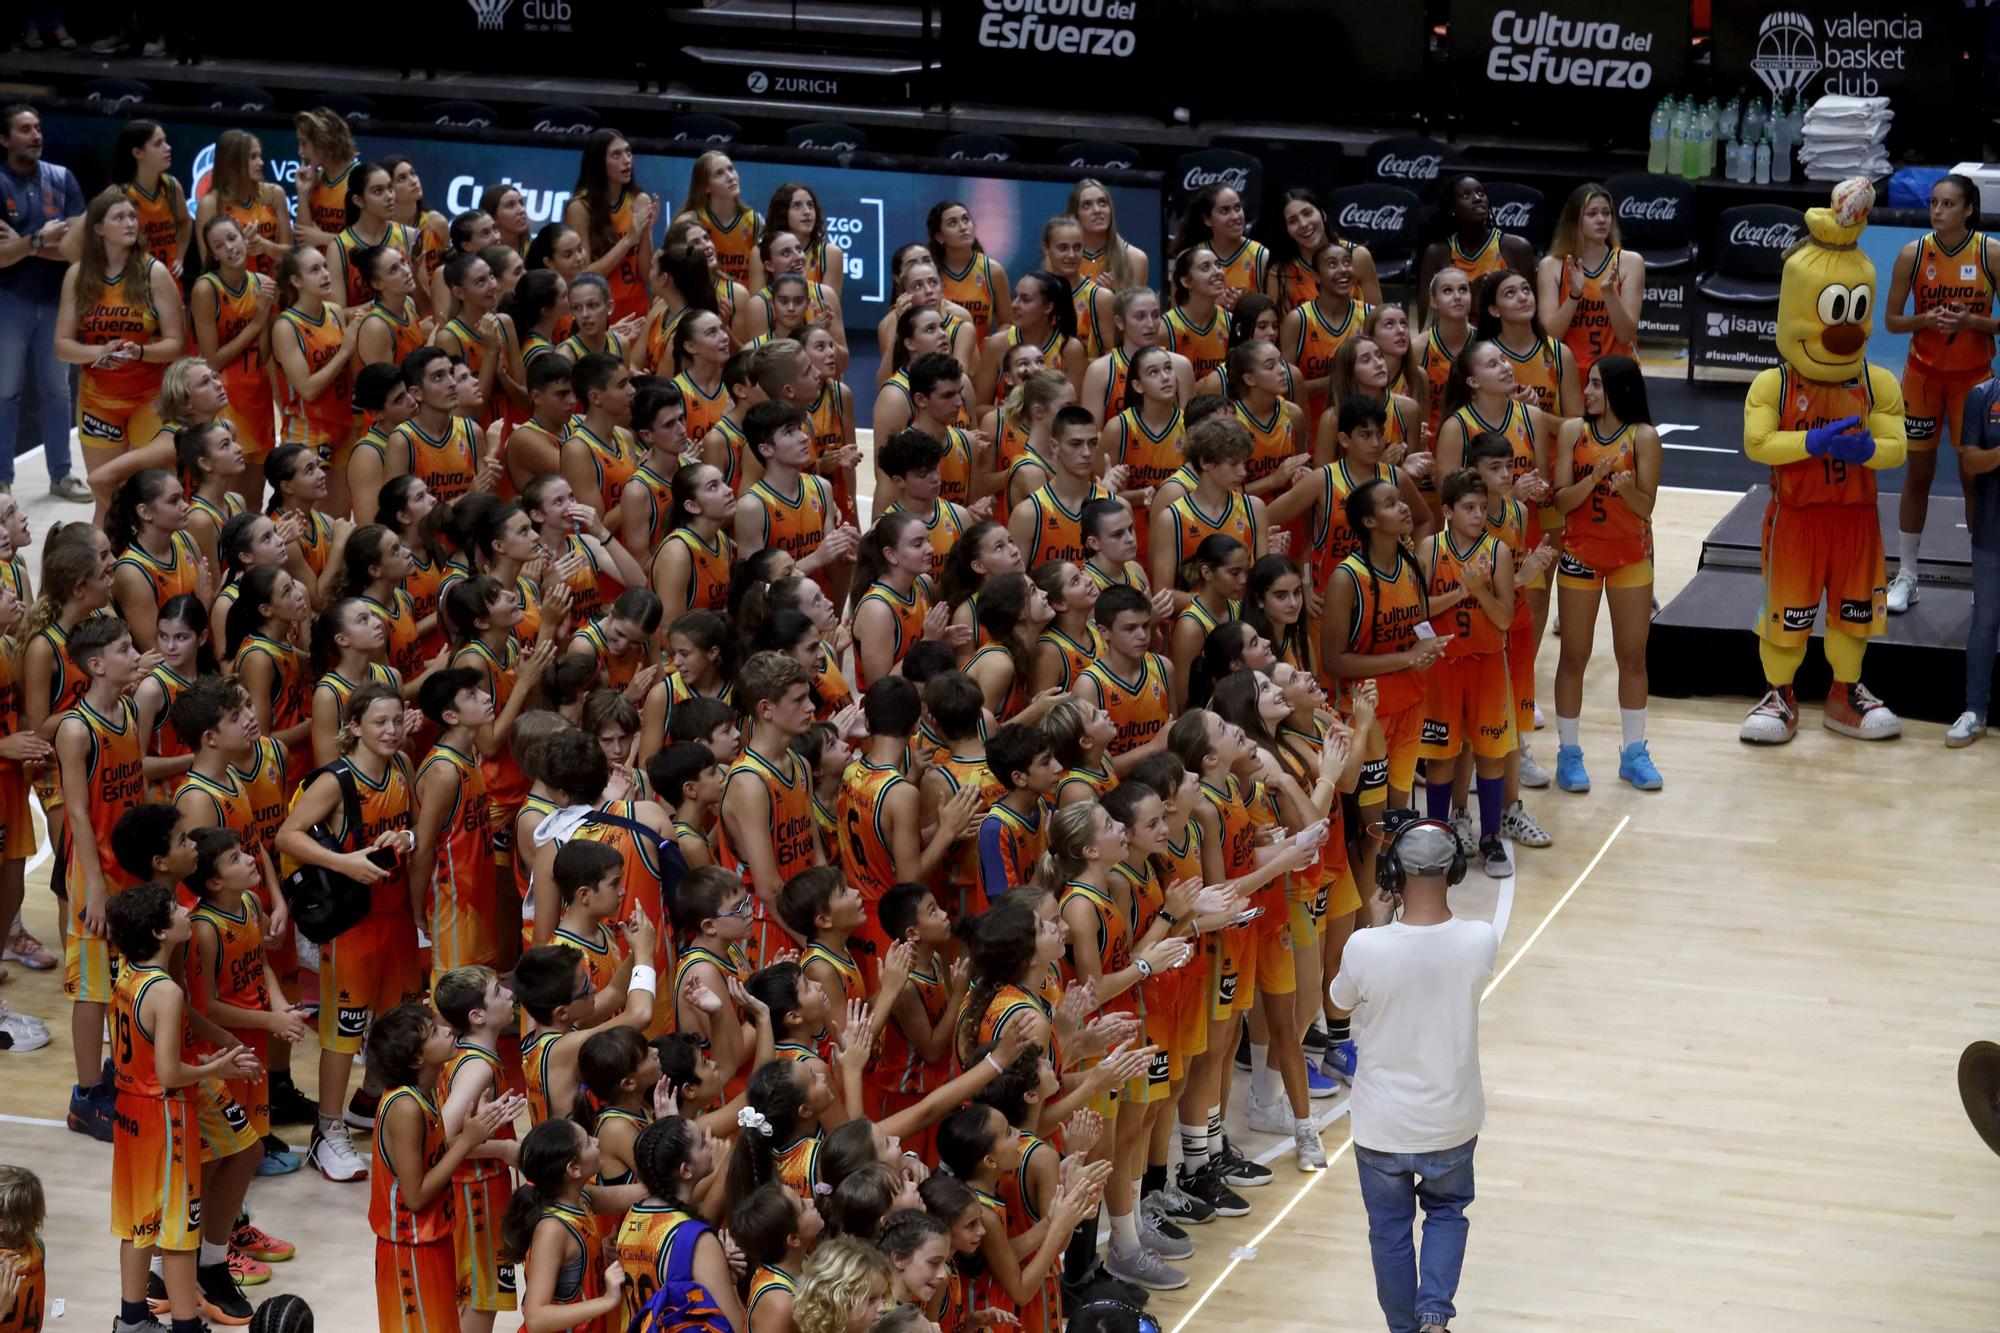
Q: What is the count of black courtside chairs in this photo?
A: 15